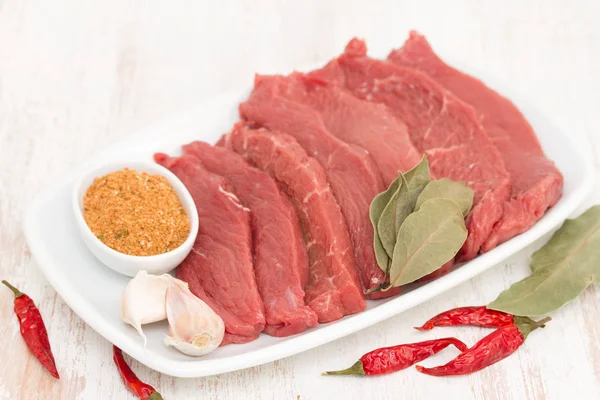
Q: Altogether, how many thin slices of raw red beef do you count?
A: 7